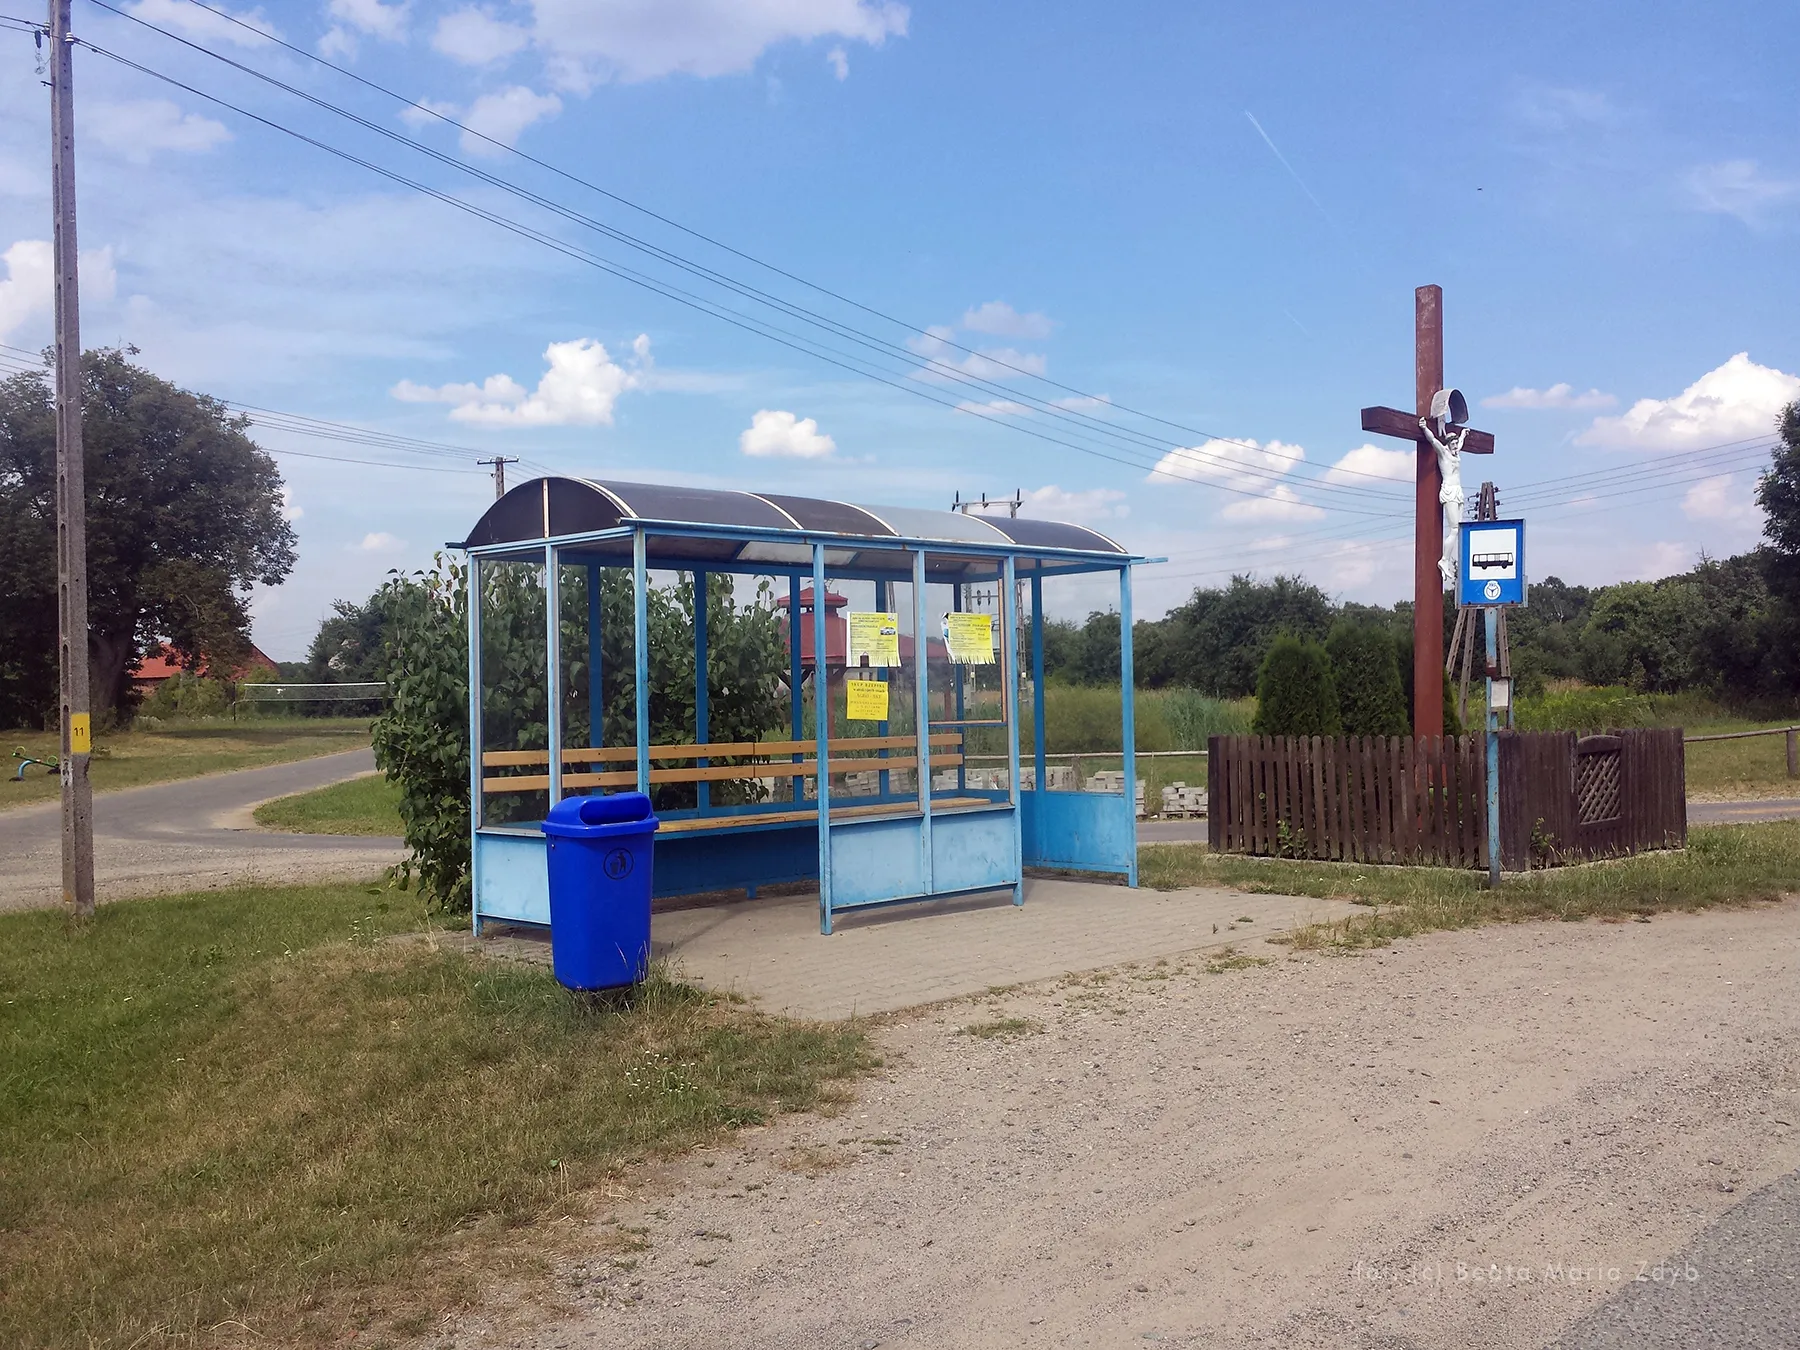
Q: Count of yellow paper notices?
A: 3